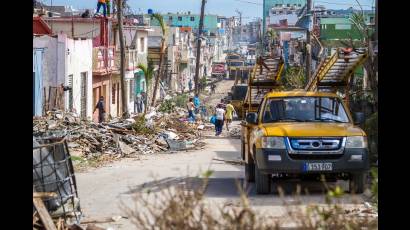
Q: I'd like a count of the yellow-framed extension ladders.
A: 2